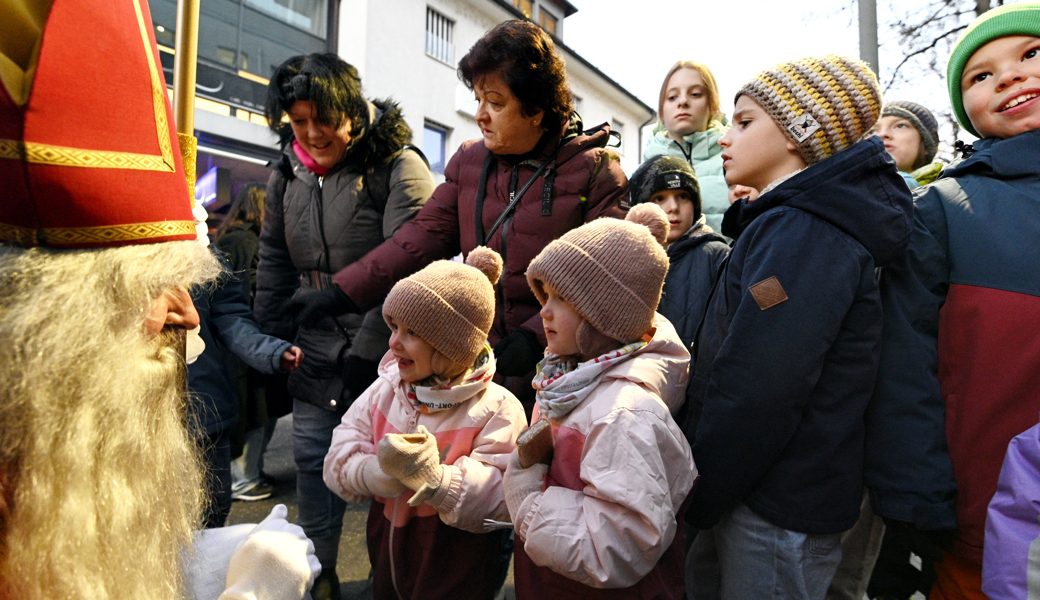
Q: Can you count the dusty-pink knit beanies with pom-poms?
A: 2